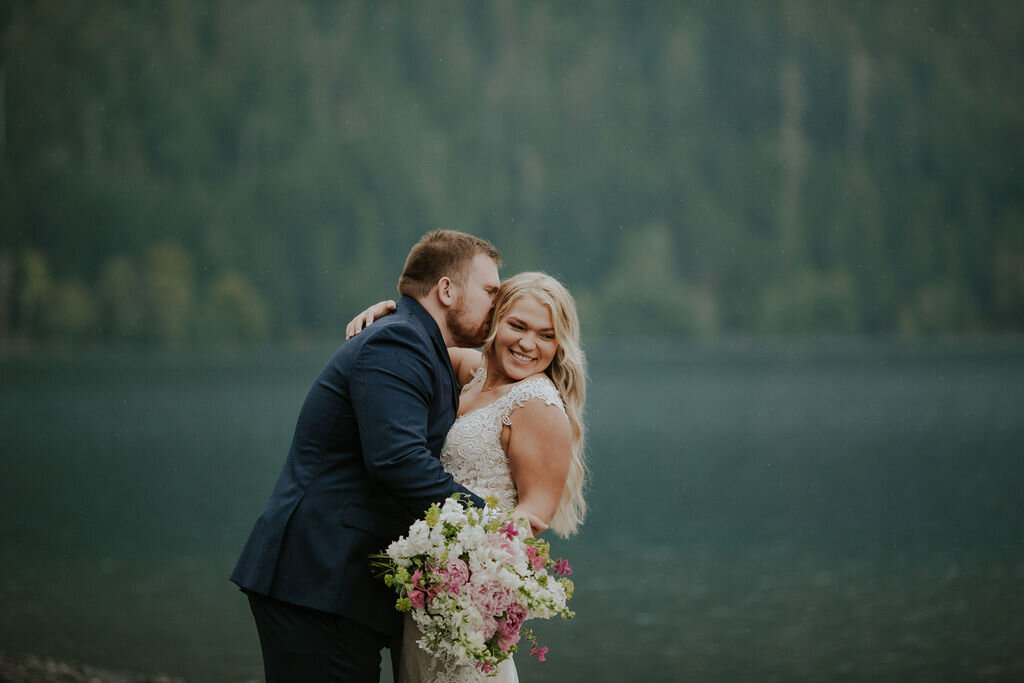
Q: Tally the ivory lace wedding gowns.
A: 1